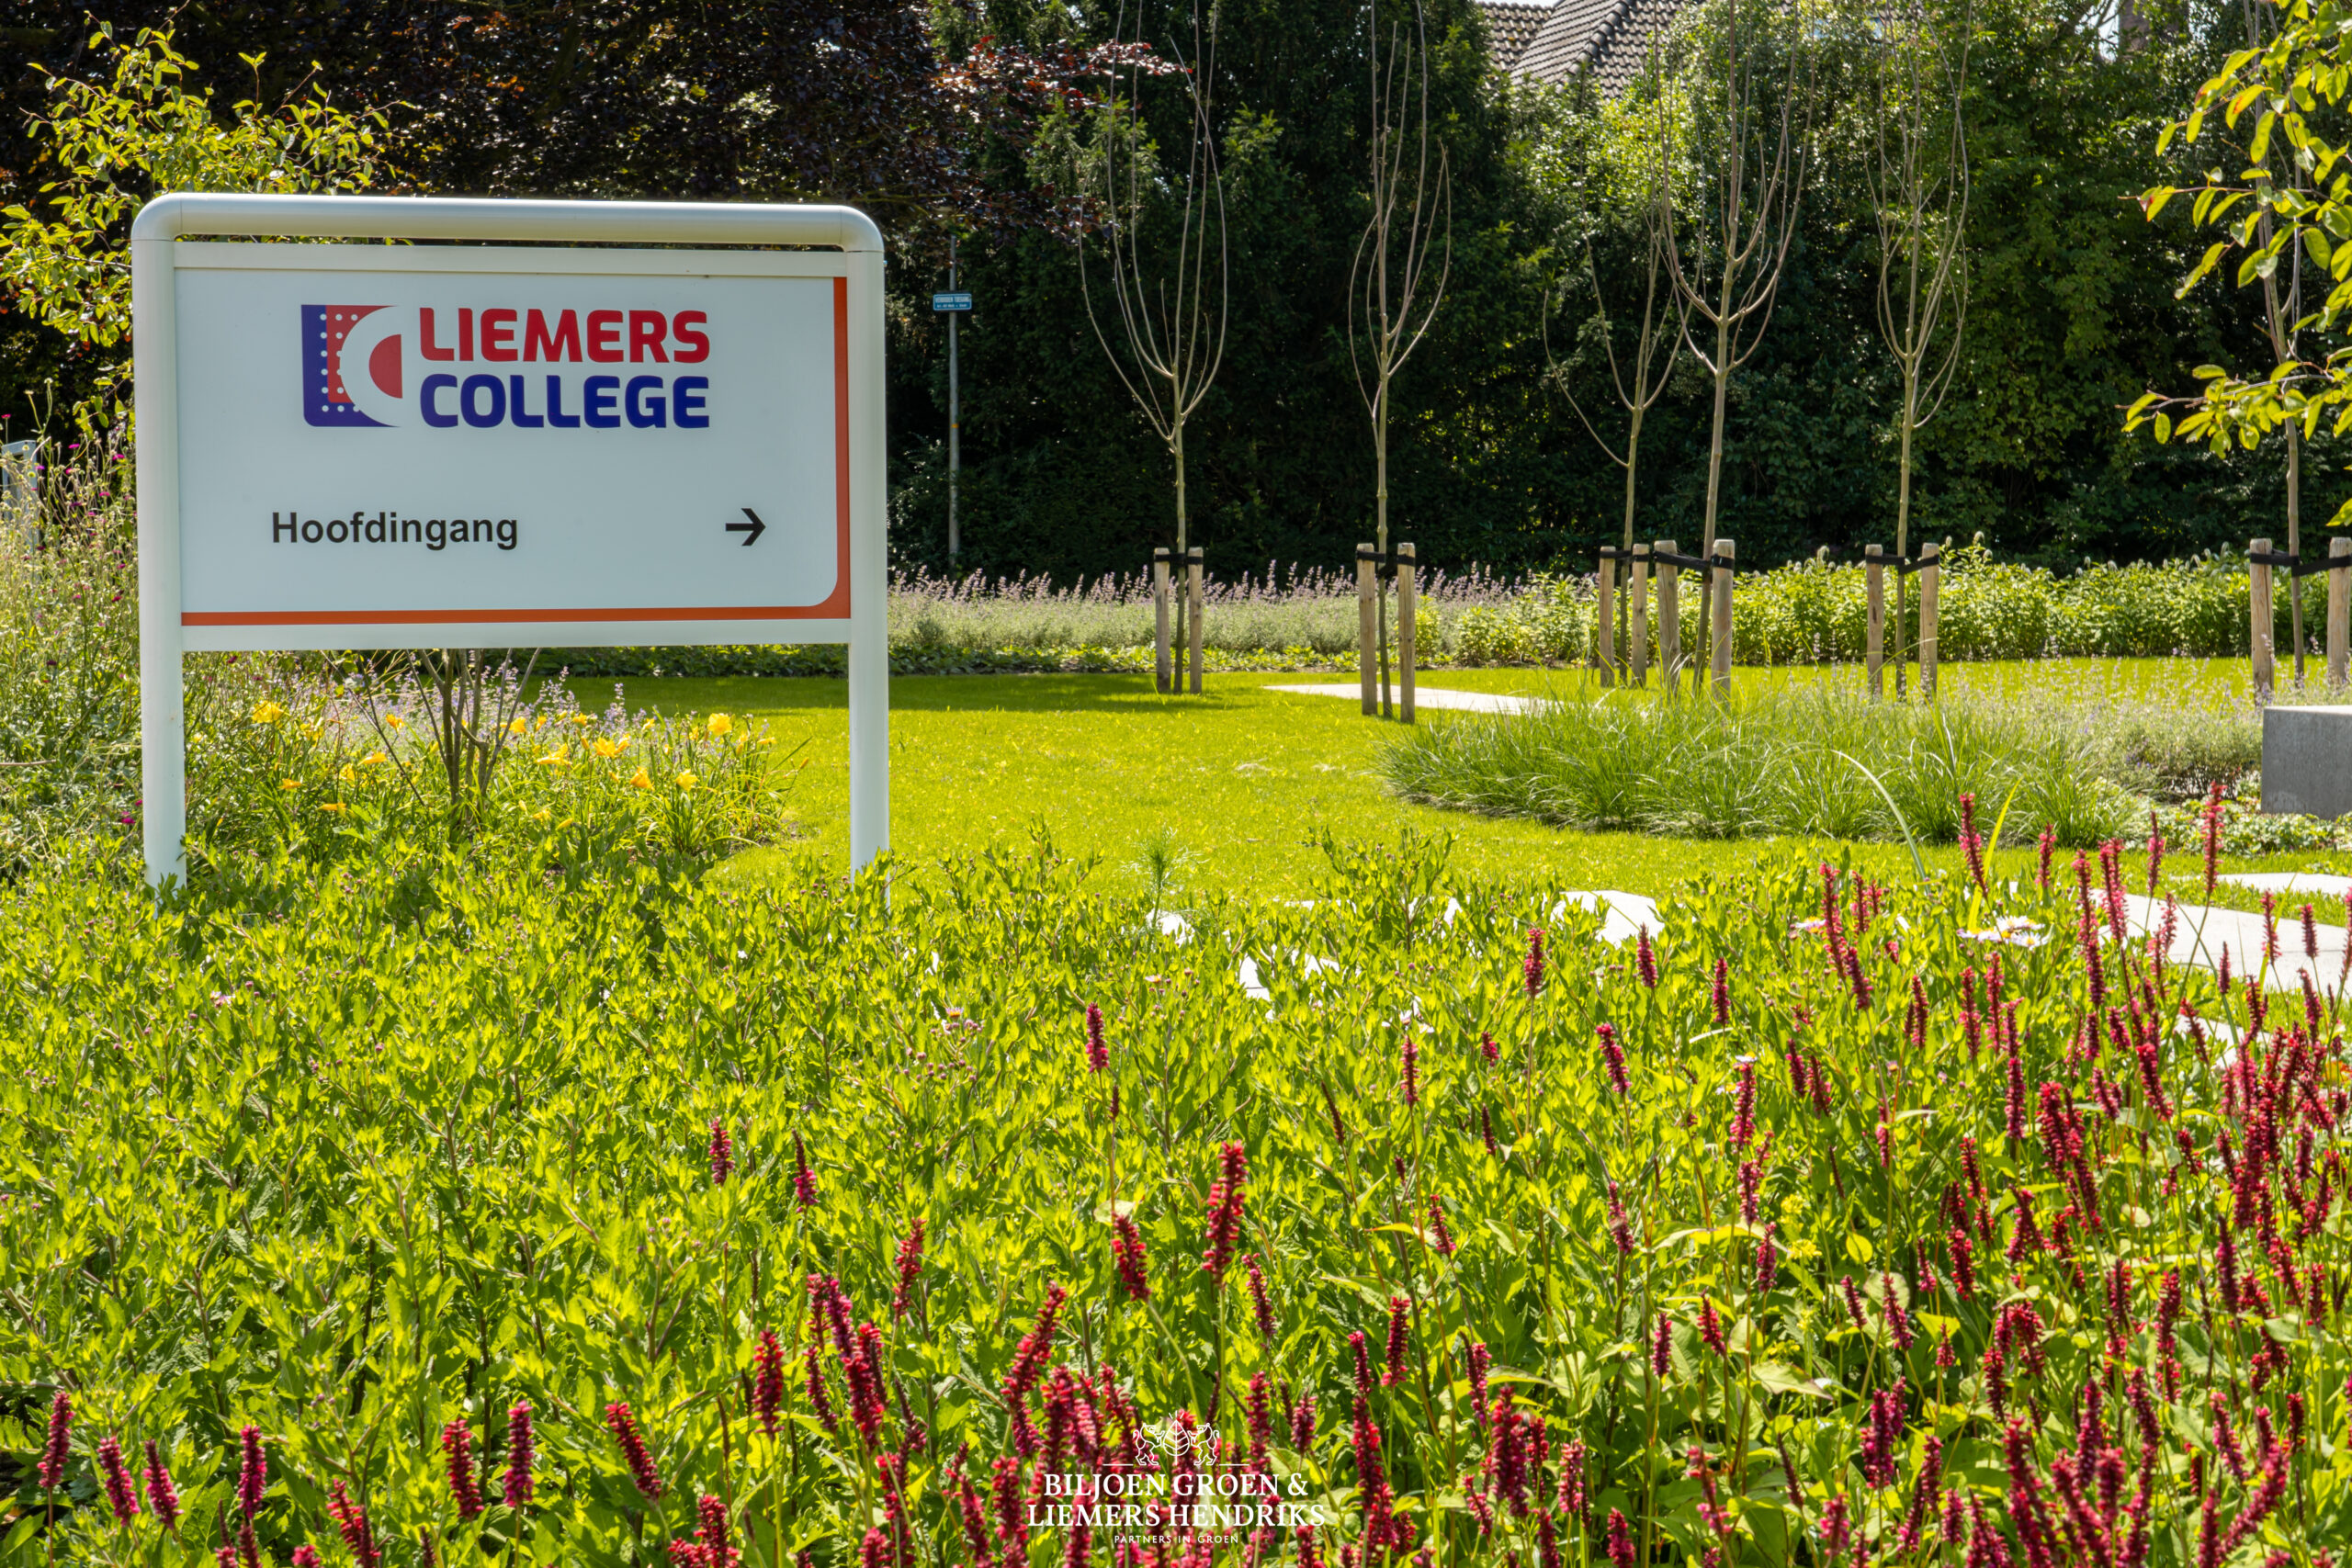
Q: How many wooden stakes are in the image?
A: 12